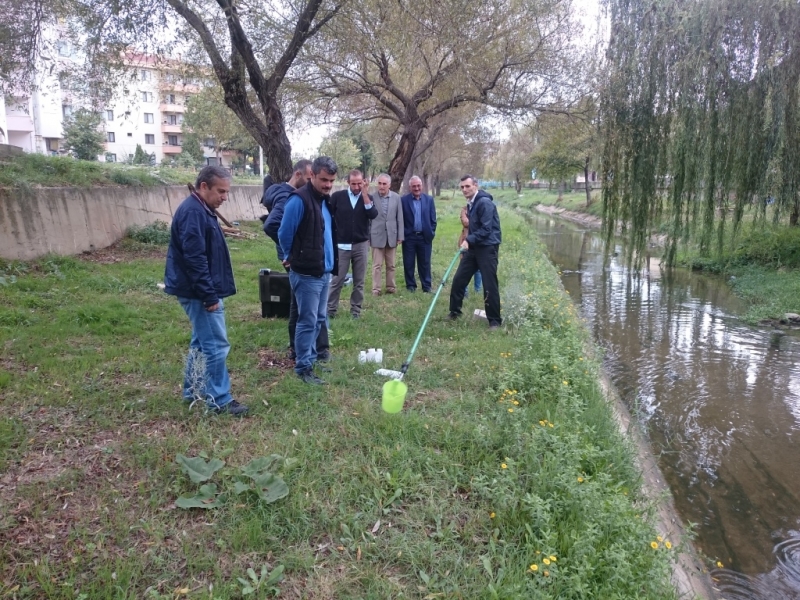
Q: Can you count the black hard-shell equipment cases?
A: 1